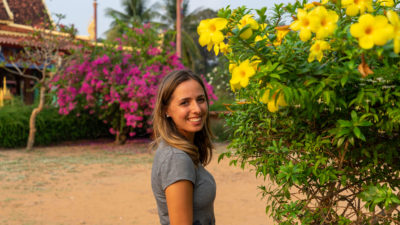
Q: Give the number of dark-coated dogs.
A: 0